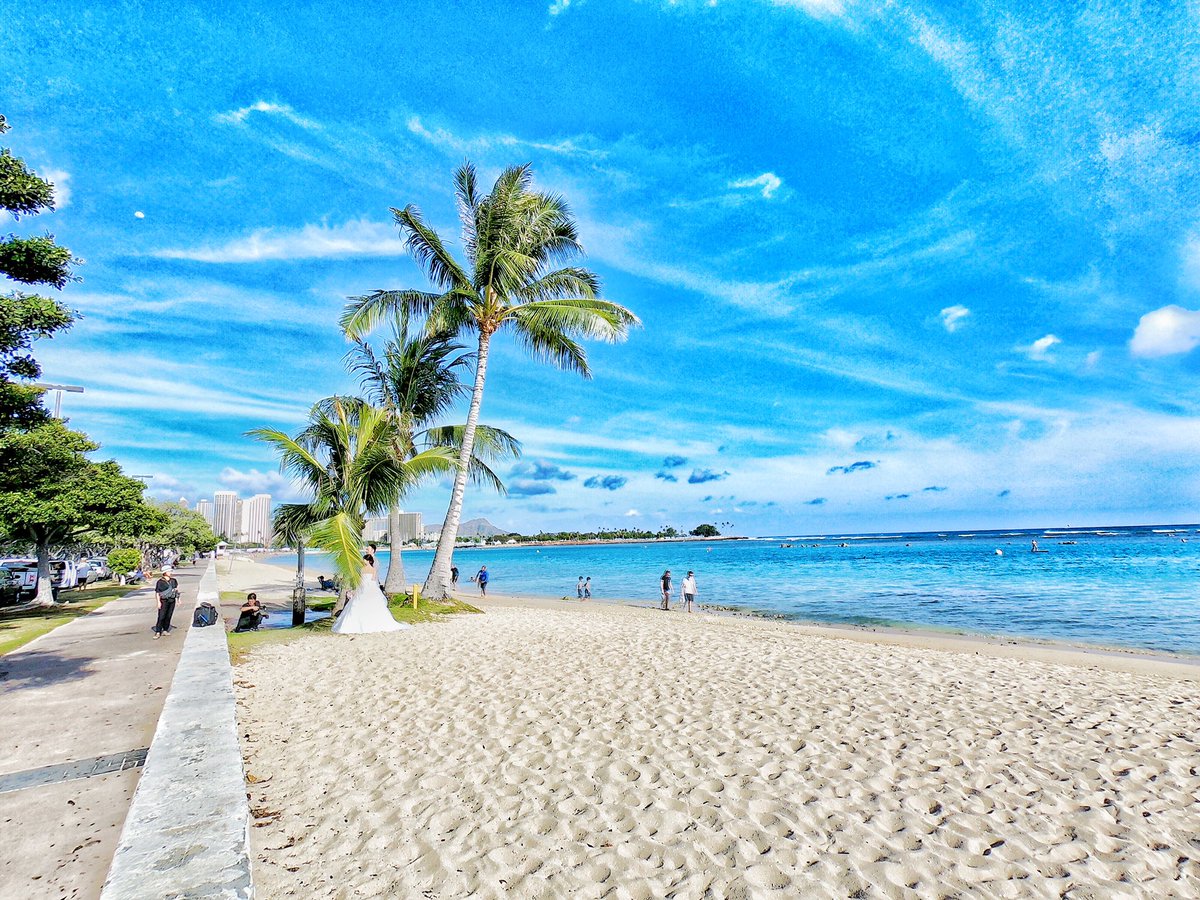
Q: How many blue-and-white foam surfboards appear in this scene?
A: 0